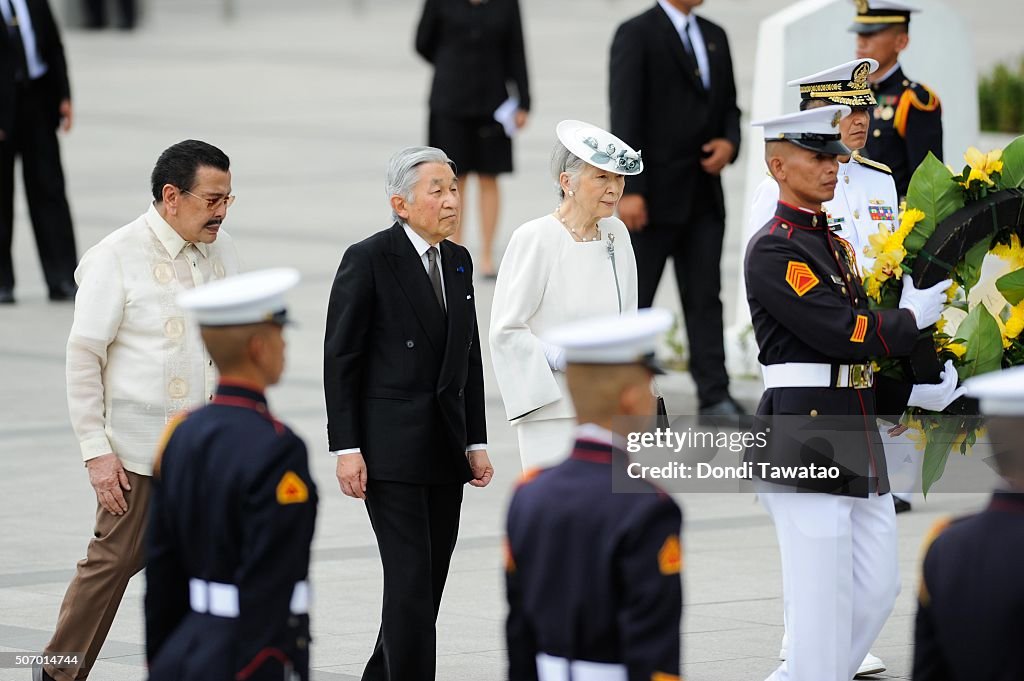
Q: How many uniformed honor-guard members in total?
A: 6